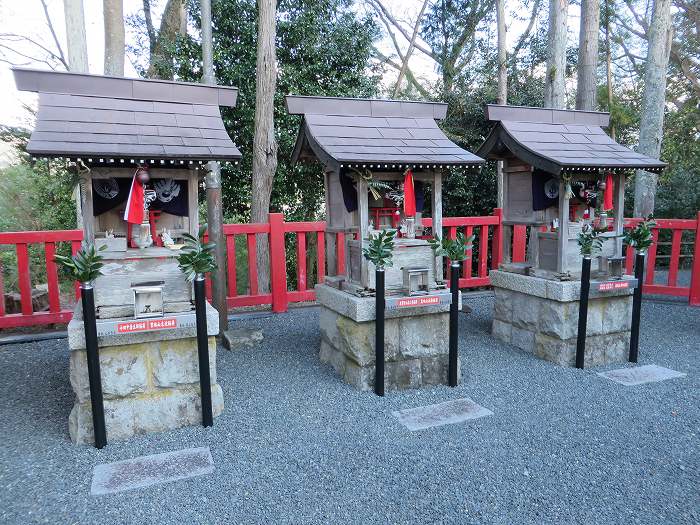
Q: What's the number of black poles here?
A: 6